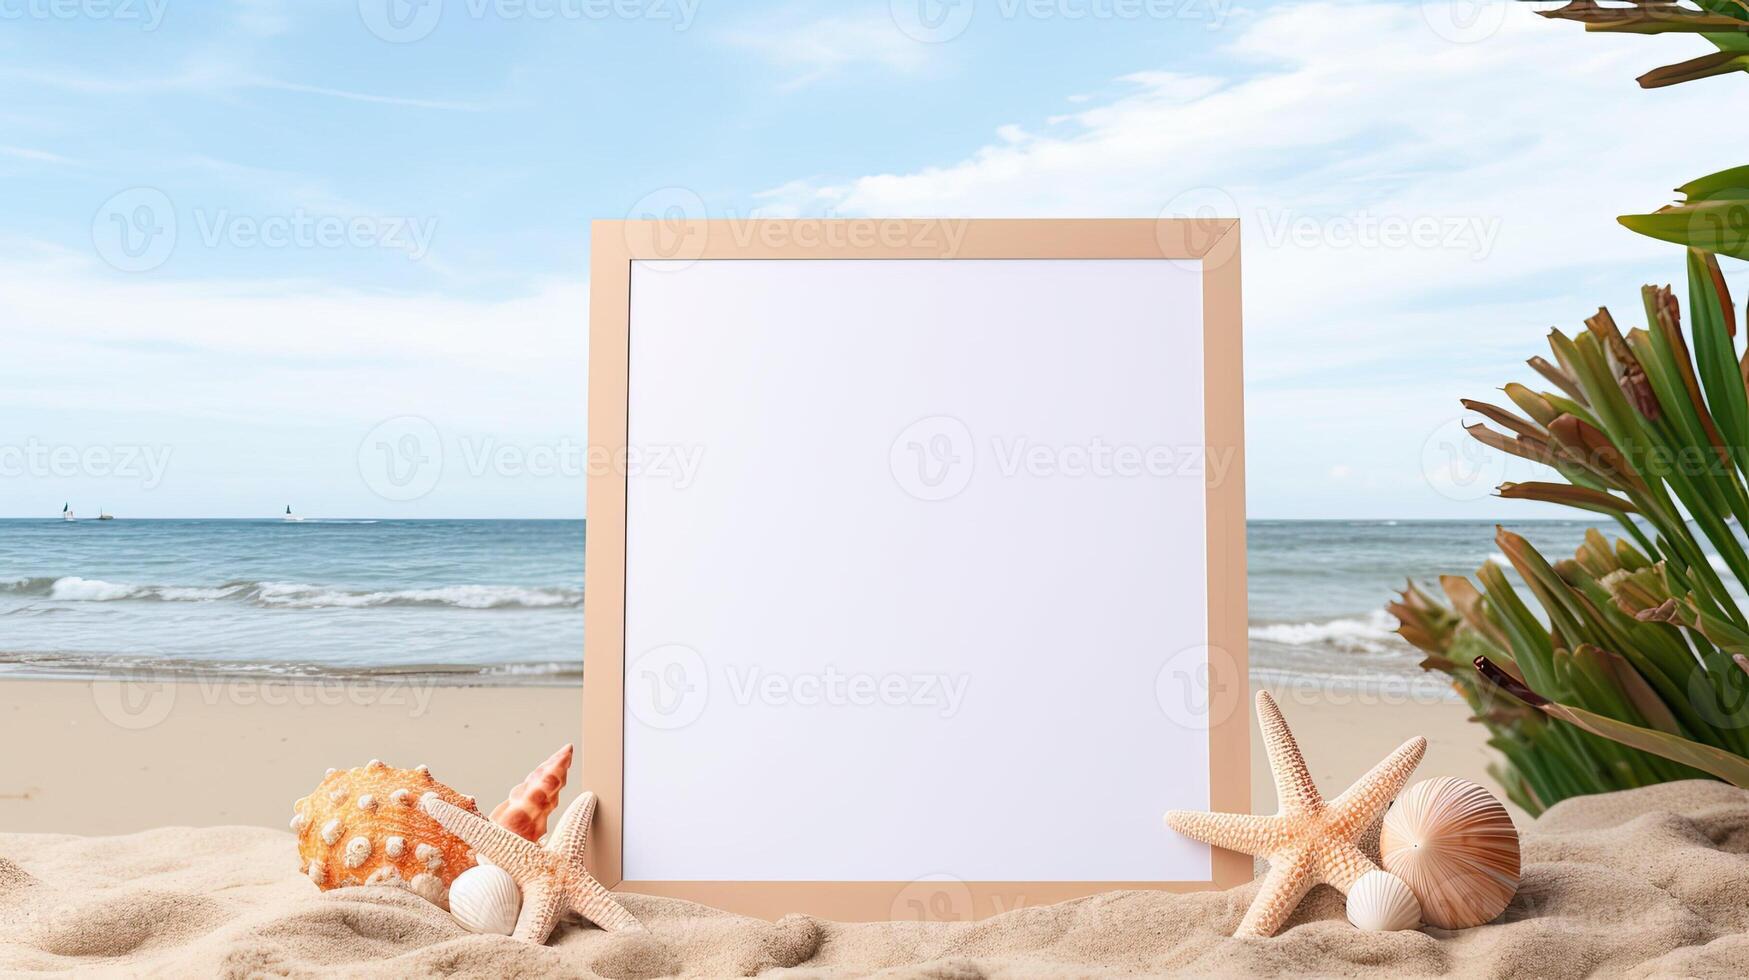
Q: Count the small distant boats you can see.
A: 3